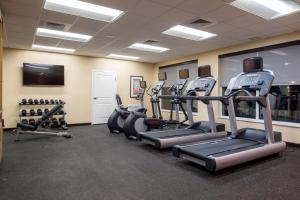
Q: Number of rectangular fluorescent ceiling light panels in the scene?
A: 7